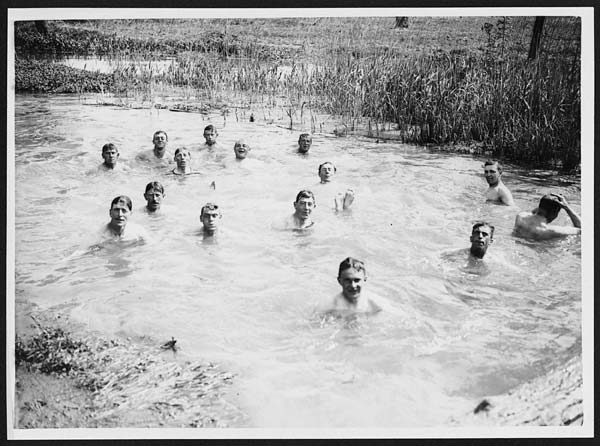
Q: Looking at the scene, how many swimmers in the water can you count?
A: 15